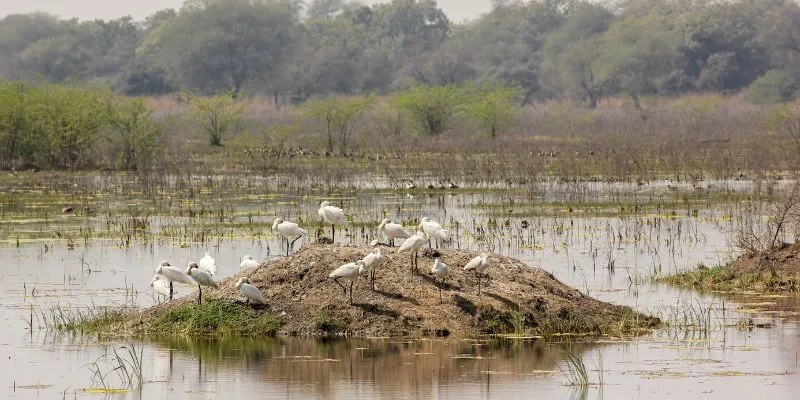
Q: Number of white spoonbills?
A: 15